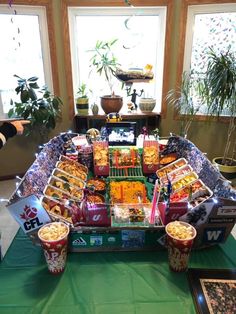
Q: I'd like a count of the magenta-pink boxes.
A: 4